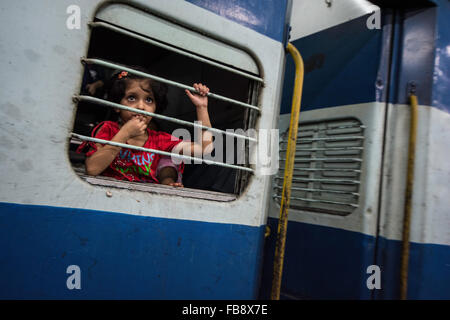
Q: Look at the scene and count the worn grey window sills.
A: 1